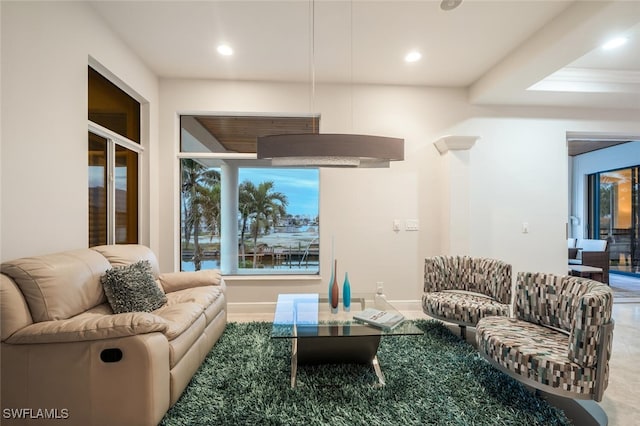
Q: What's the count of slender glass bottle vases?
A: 3